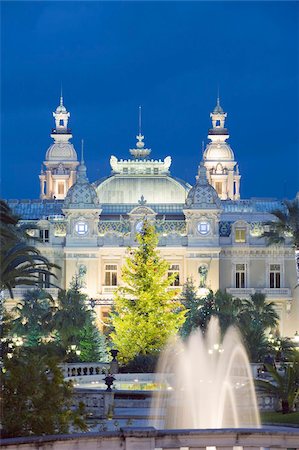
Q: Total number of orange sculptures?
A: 0